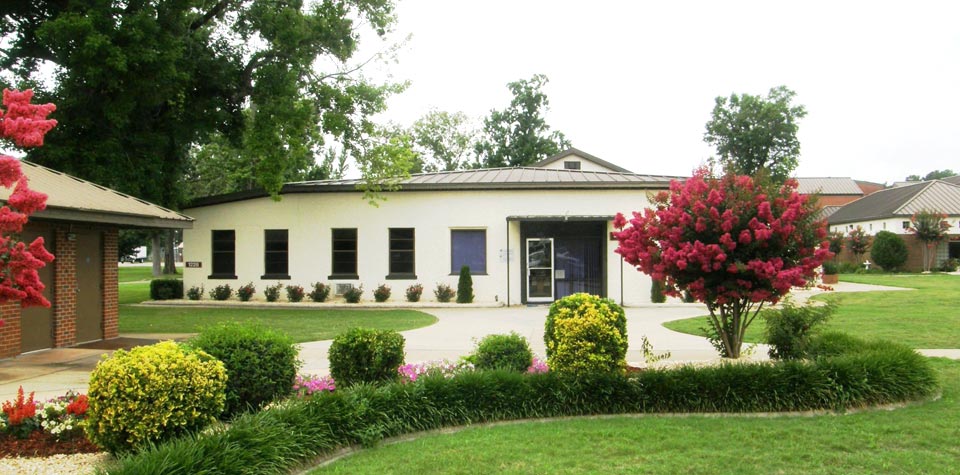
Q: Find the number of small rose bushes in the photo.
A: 10